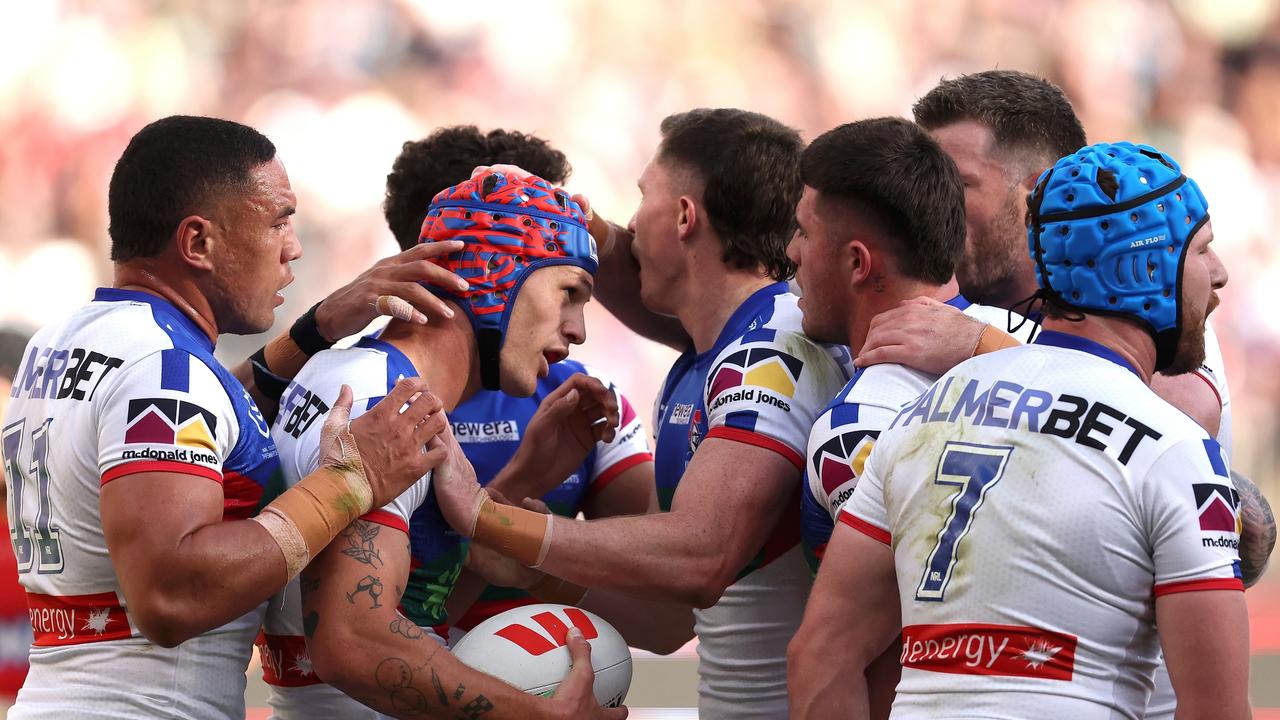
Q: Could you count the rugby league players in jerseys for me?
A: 7